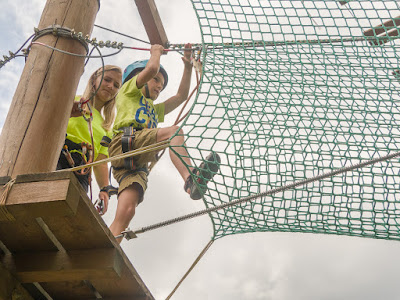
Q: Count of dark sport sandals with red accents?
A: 1